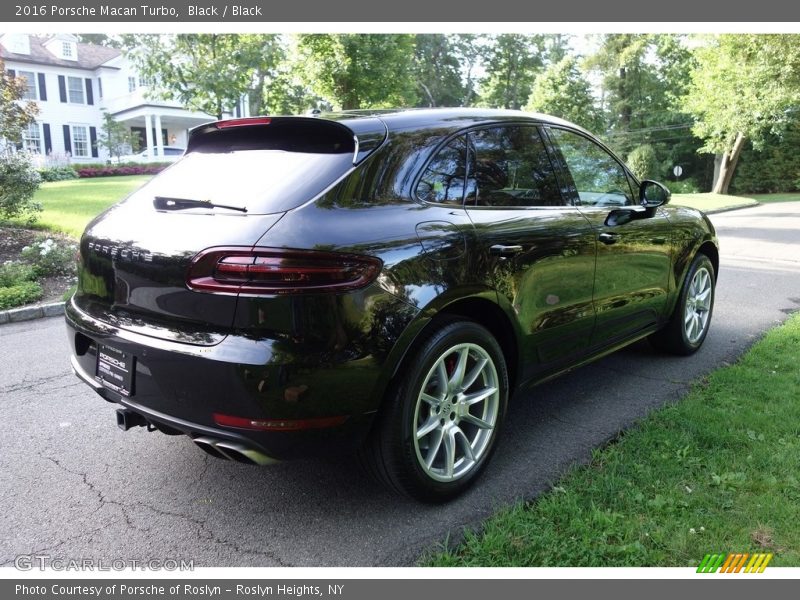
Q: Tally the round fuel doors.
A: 1